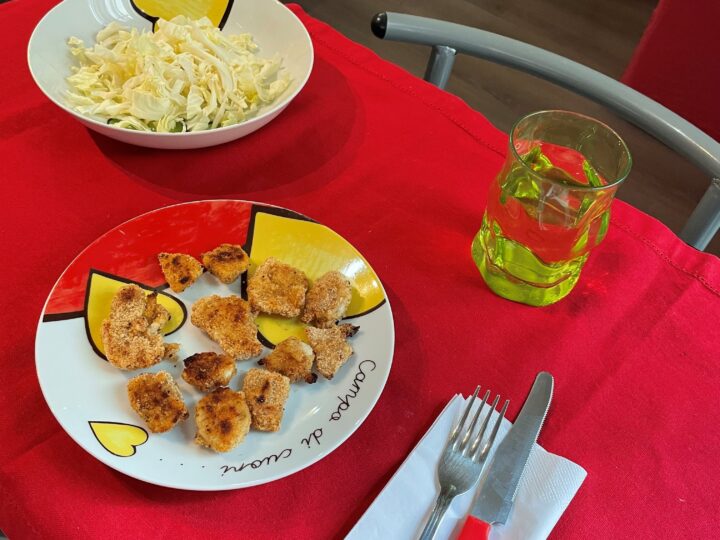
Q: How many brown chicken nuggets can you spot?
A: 12